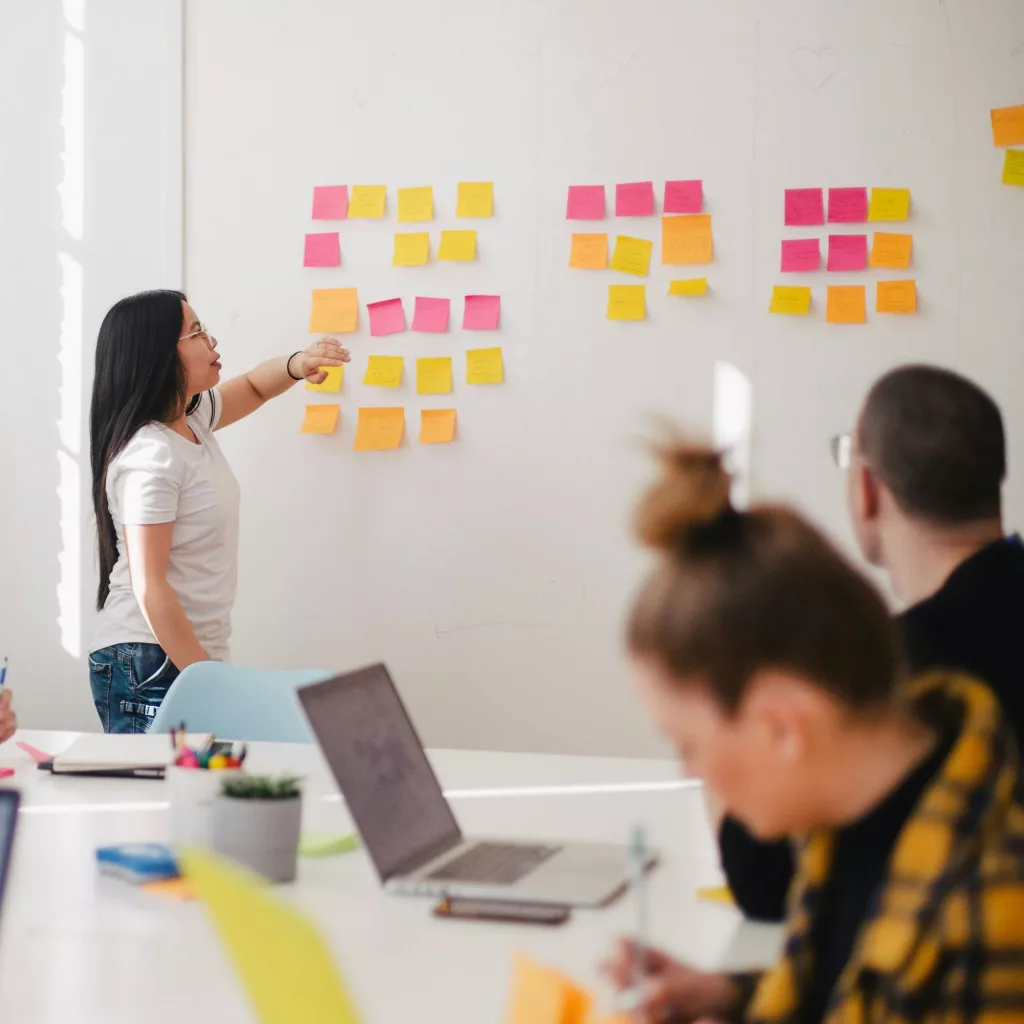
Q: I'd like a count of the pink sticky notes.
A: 12